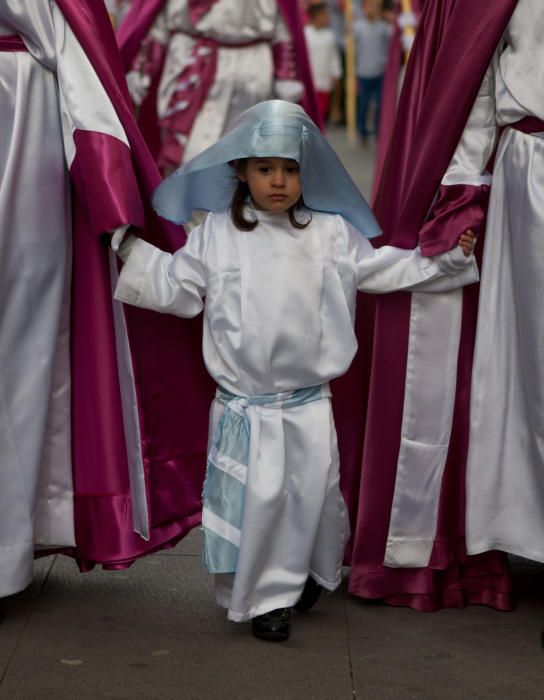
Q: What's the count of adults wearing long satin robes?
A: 3